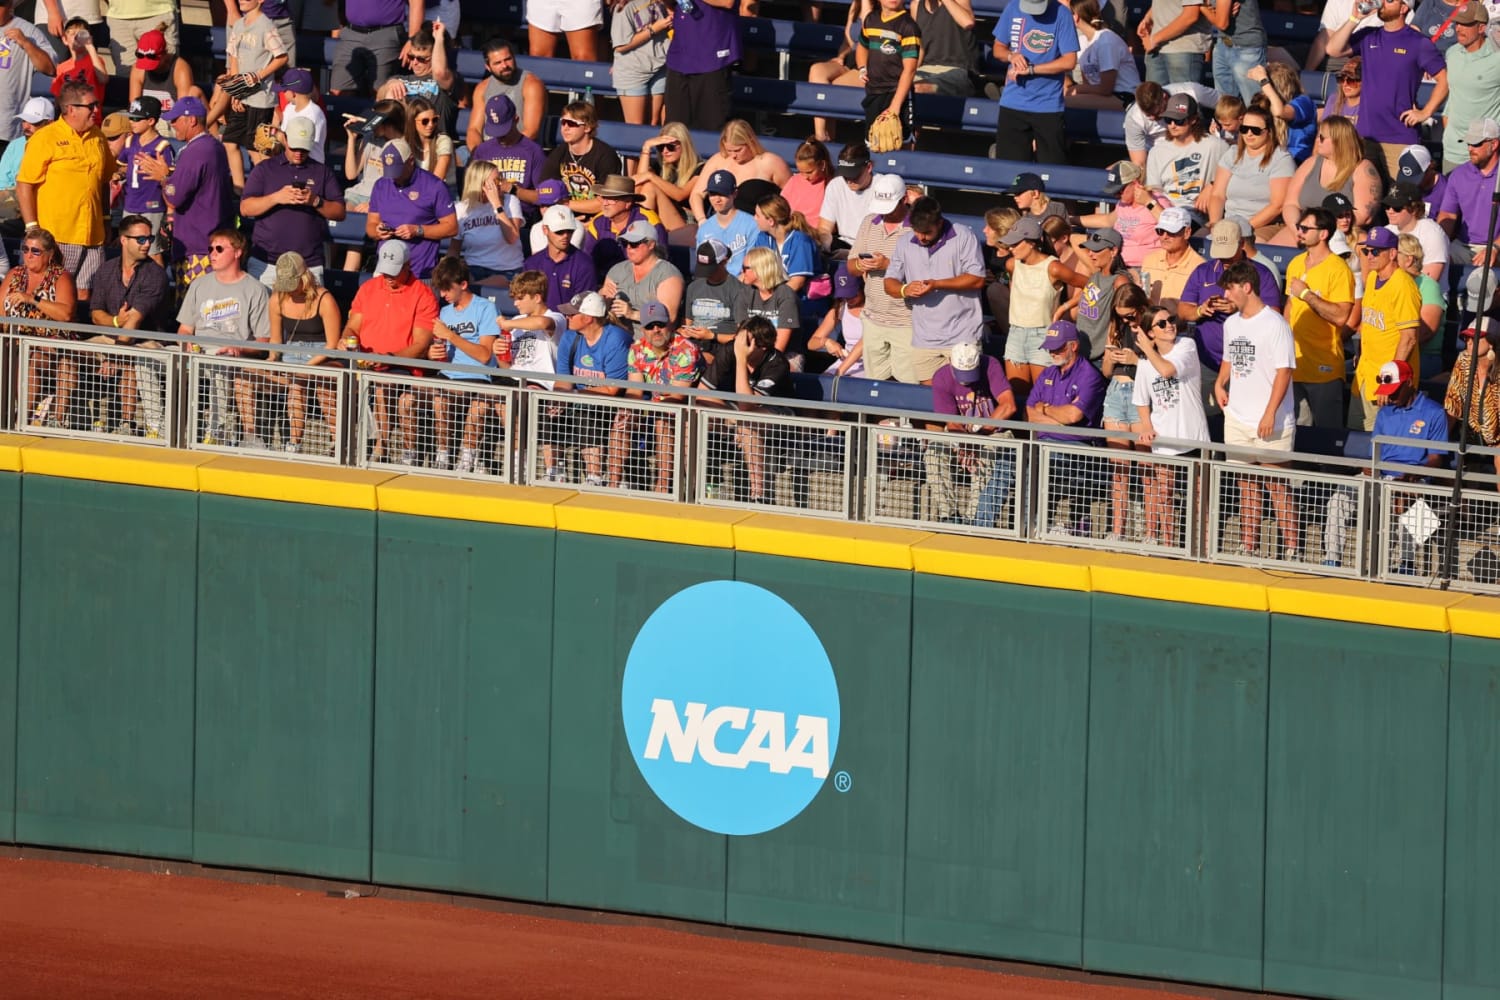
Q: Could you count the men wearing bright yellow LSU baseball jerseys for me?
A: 2